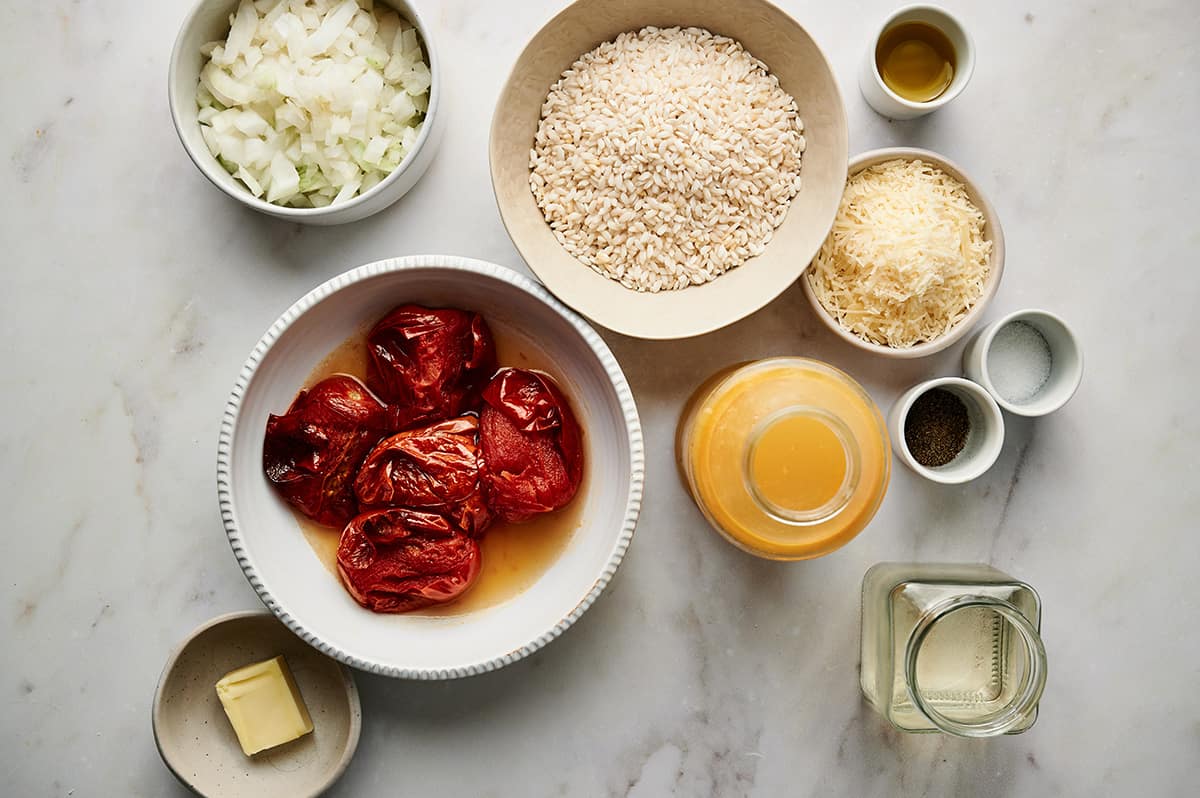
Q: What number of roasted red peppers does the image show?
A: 5